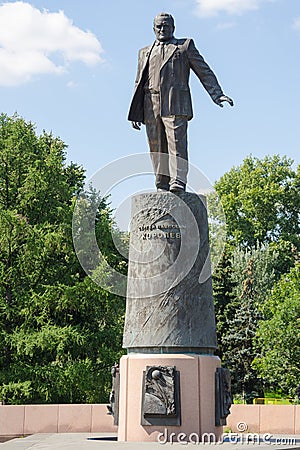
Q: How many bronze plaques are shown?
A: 3